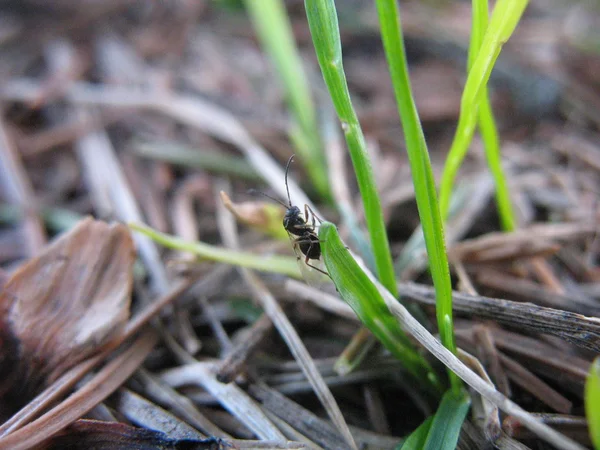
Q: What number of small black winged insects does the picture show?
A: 1